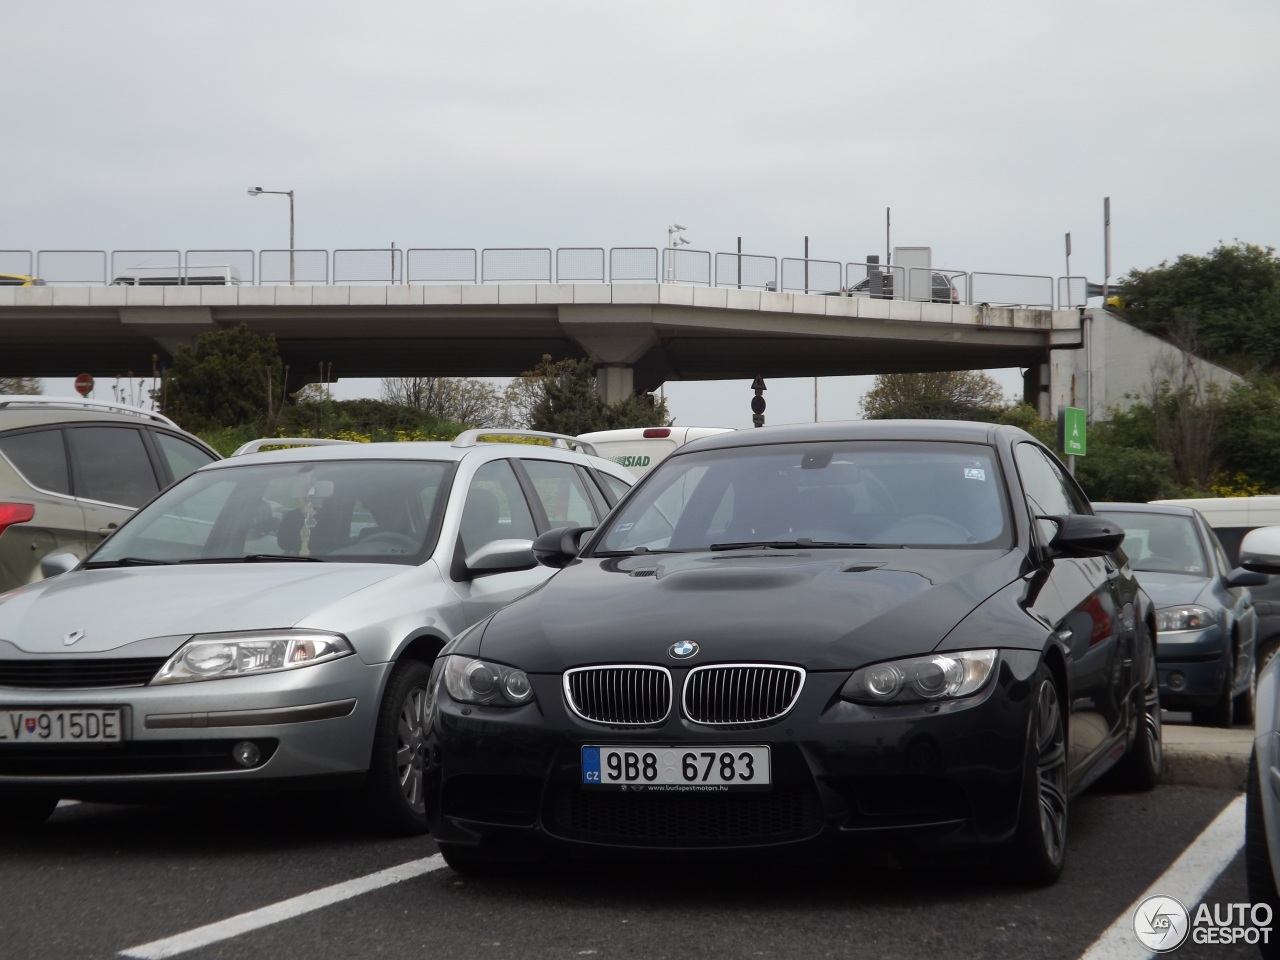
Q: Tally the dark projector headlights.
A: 2